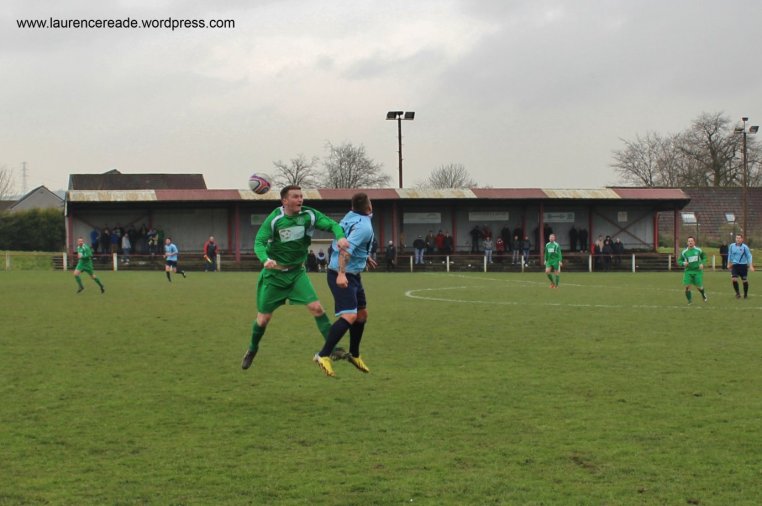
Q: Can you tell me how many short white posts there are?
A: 12